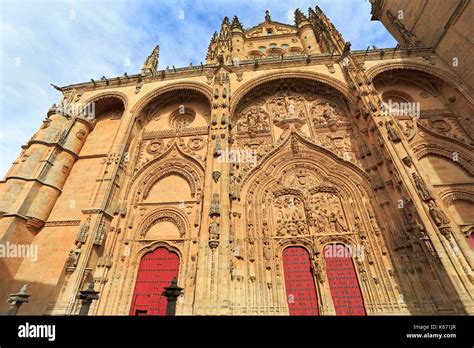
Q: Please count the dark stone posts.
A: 3